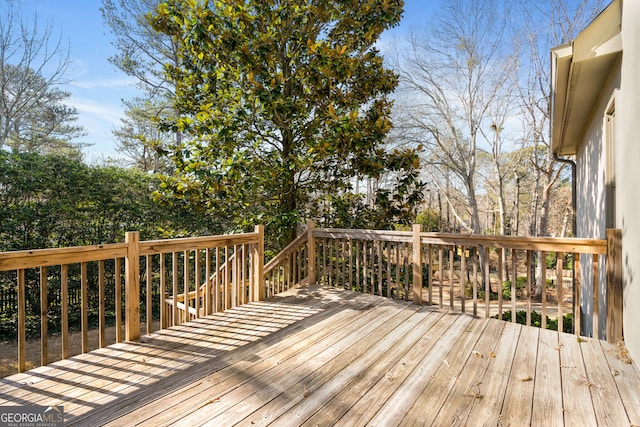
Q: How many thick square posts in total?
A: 5